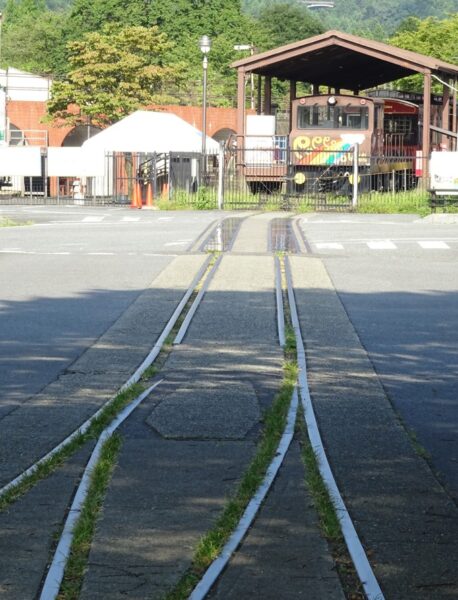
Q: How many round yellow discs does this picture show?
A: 2